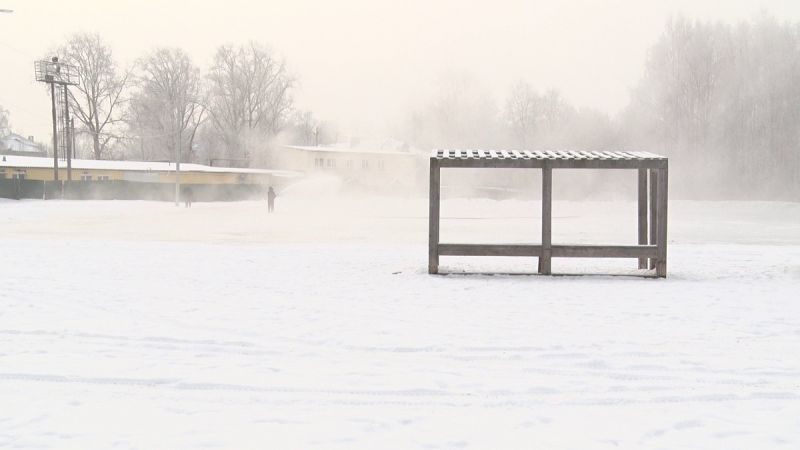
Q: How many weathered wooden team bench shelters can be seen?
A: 1